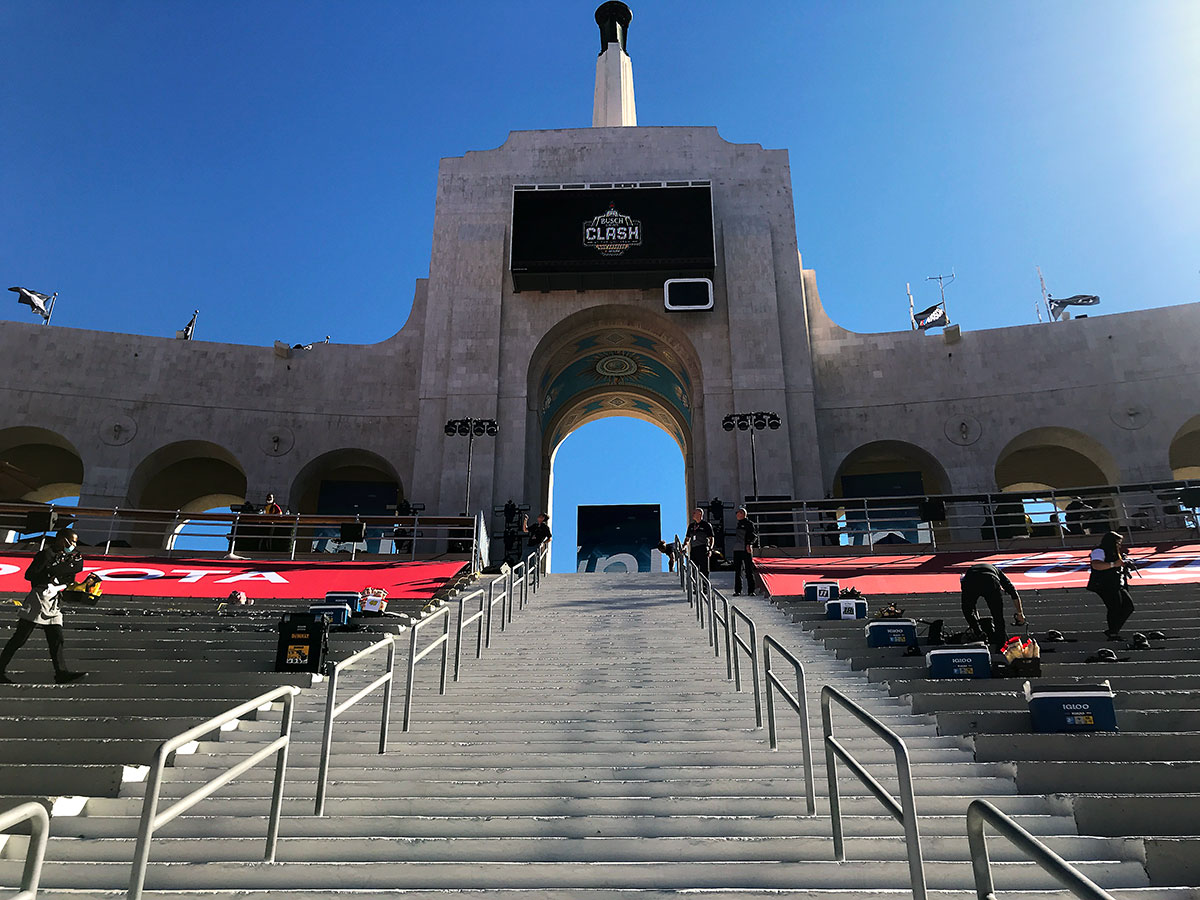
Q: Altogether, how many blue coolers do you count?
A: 7